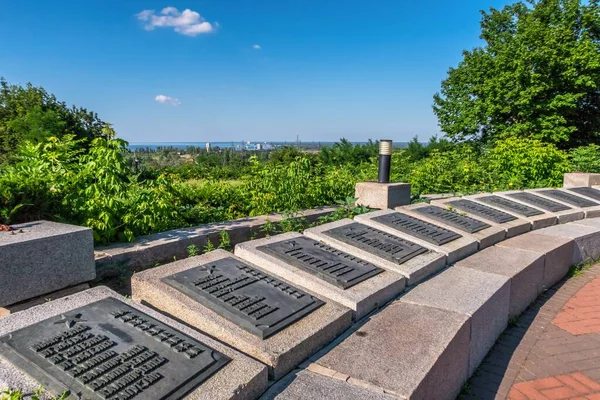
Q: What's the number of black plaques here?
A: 11